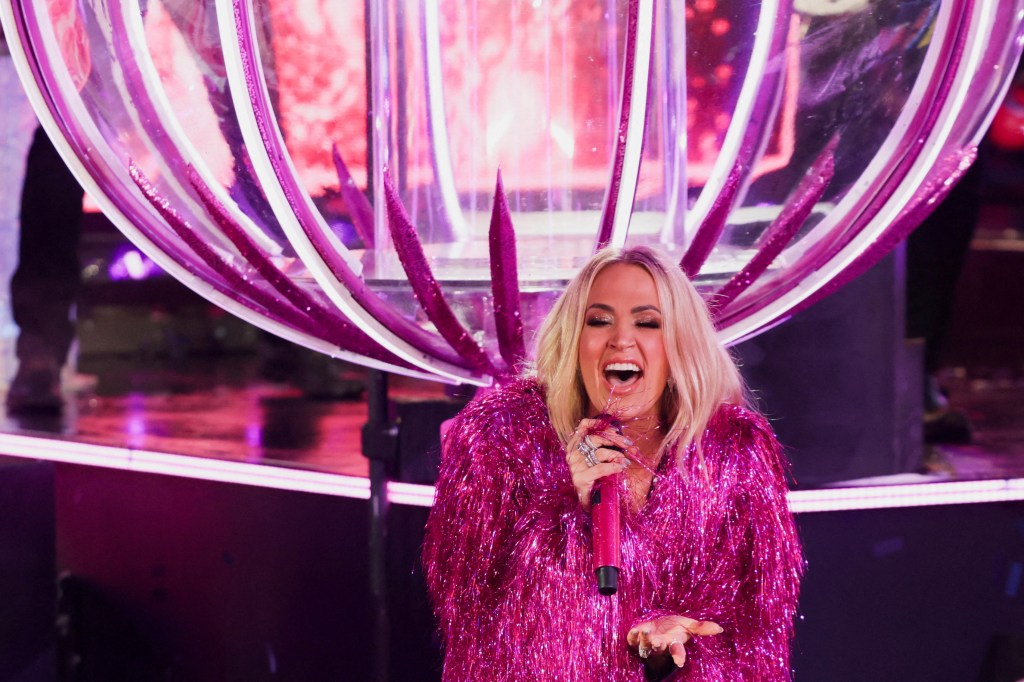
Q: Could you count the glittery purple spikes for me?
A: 8